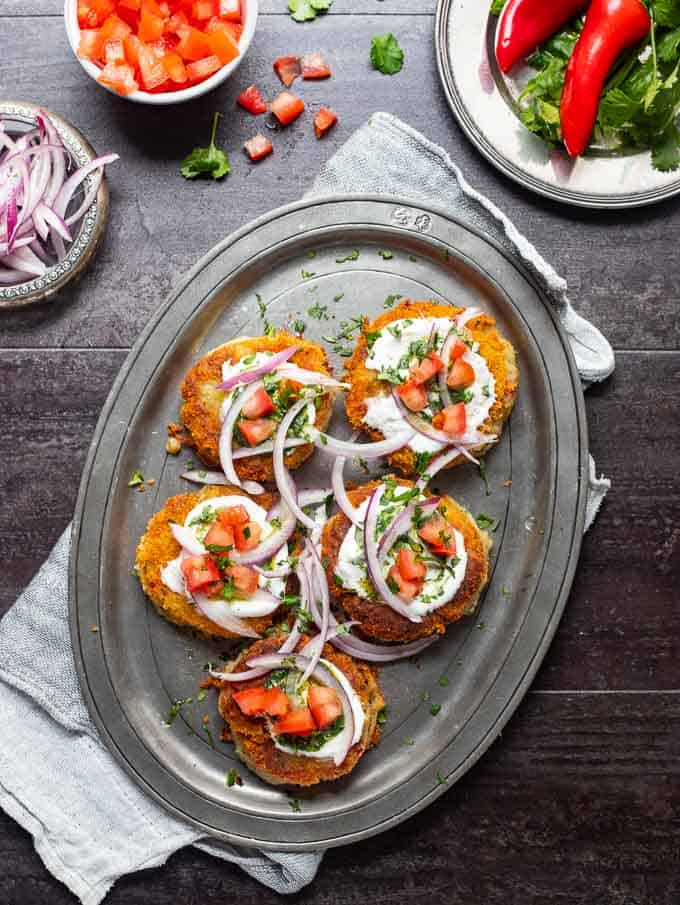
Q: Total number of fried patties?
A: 5